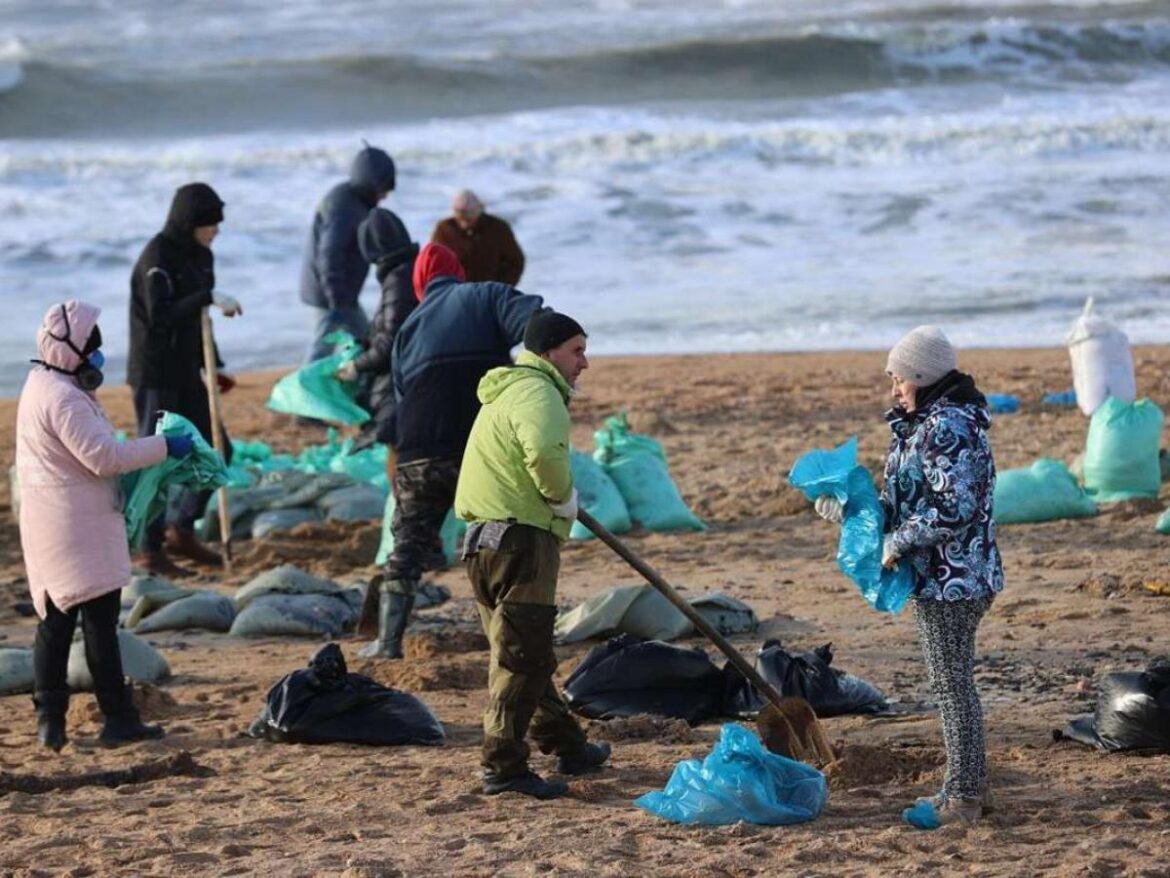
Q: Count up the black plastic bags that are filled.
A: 4